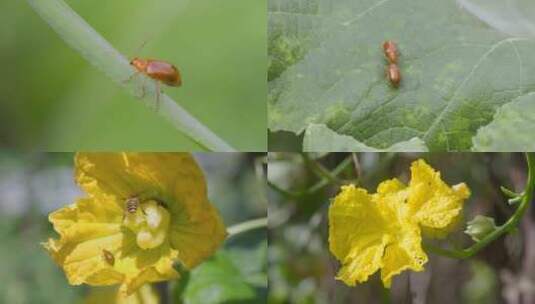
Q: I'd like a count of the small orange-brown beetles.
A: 4